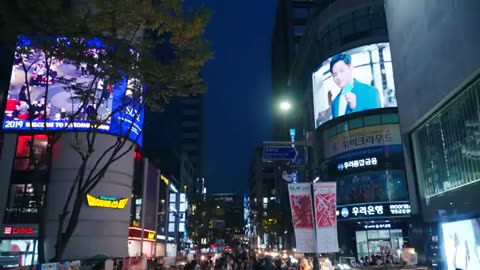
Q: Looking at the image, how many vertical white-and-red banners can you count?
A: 2